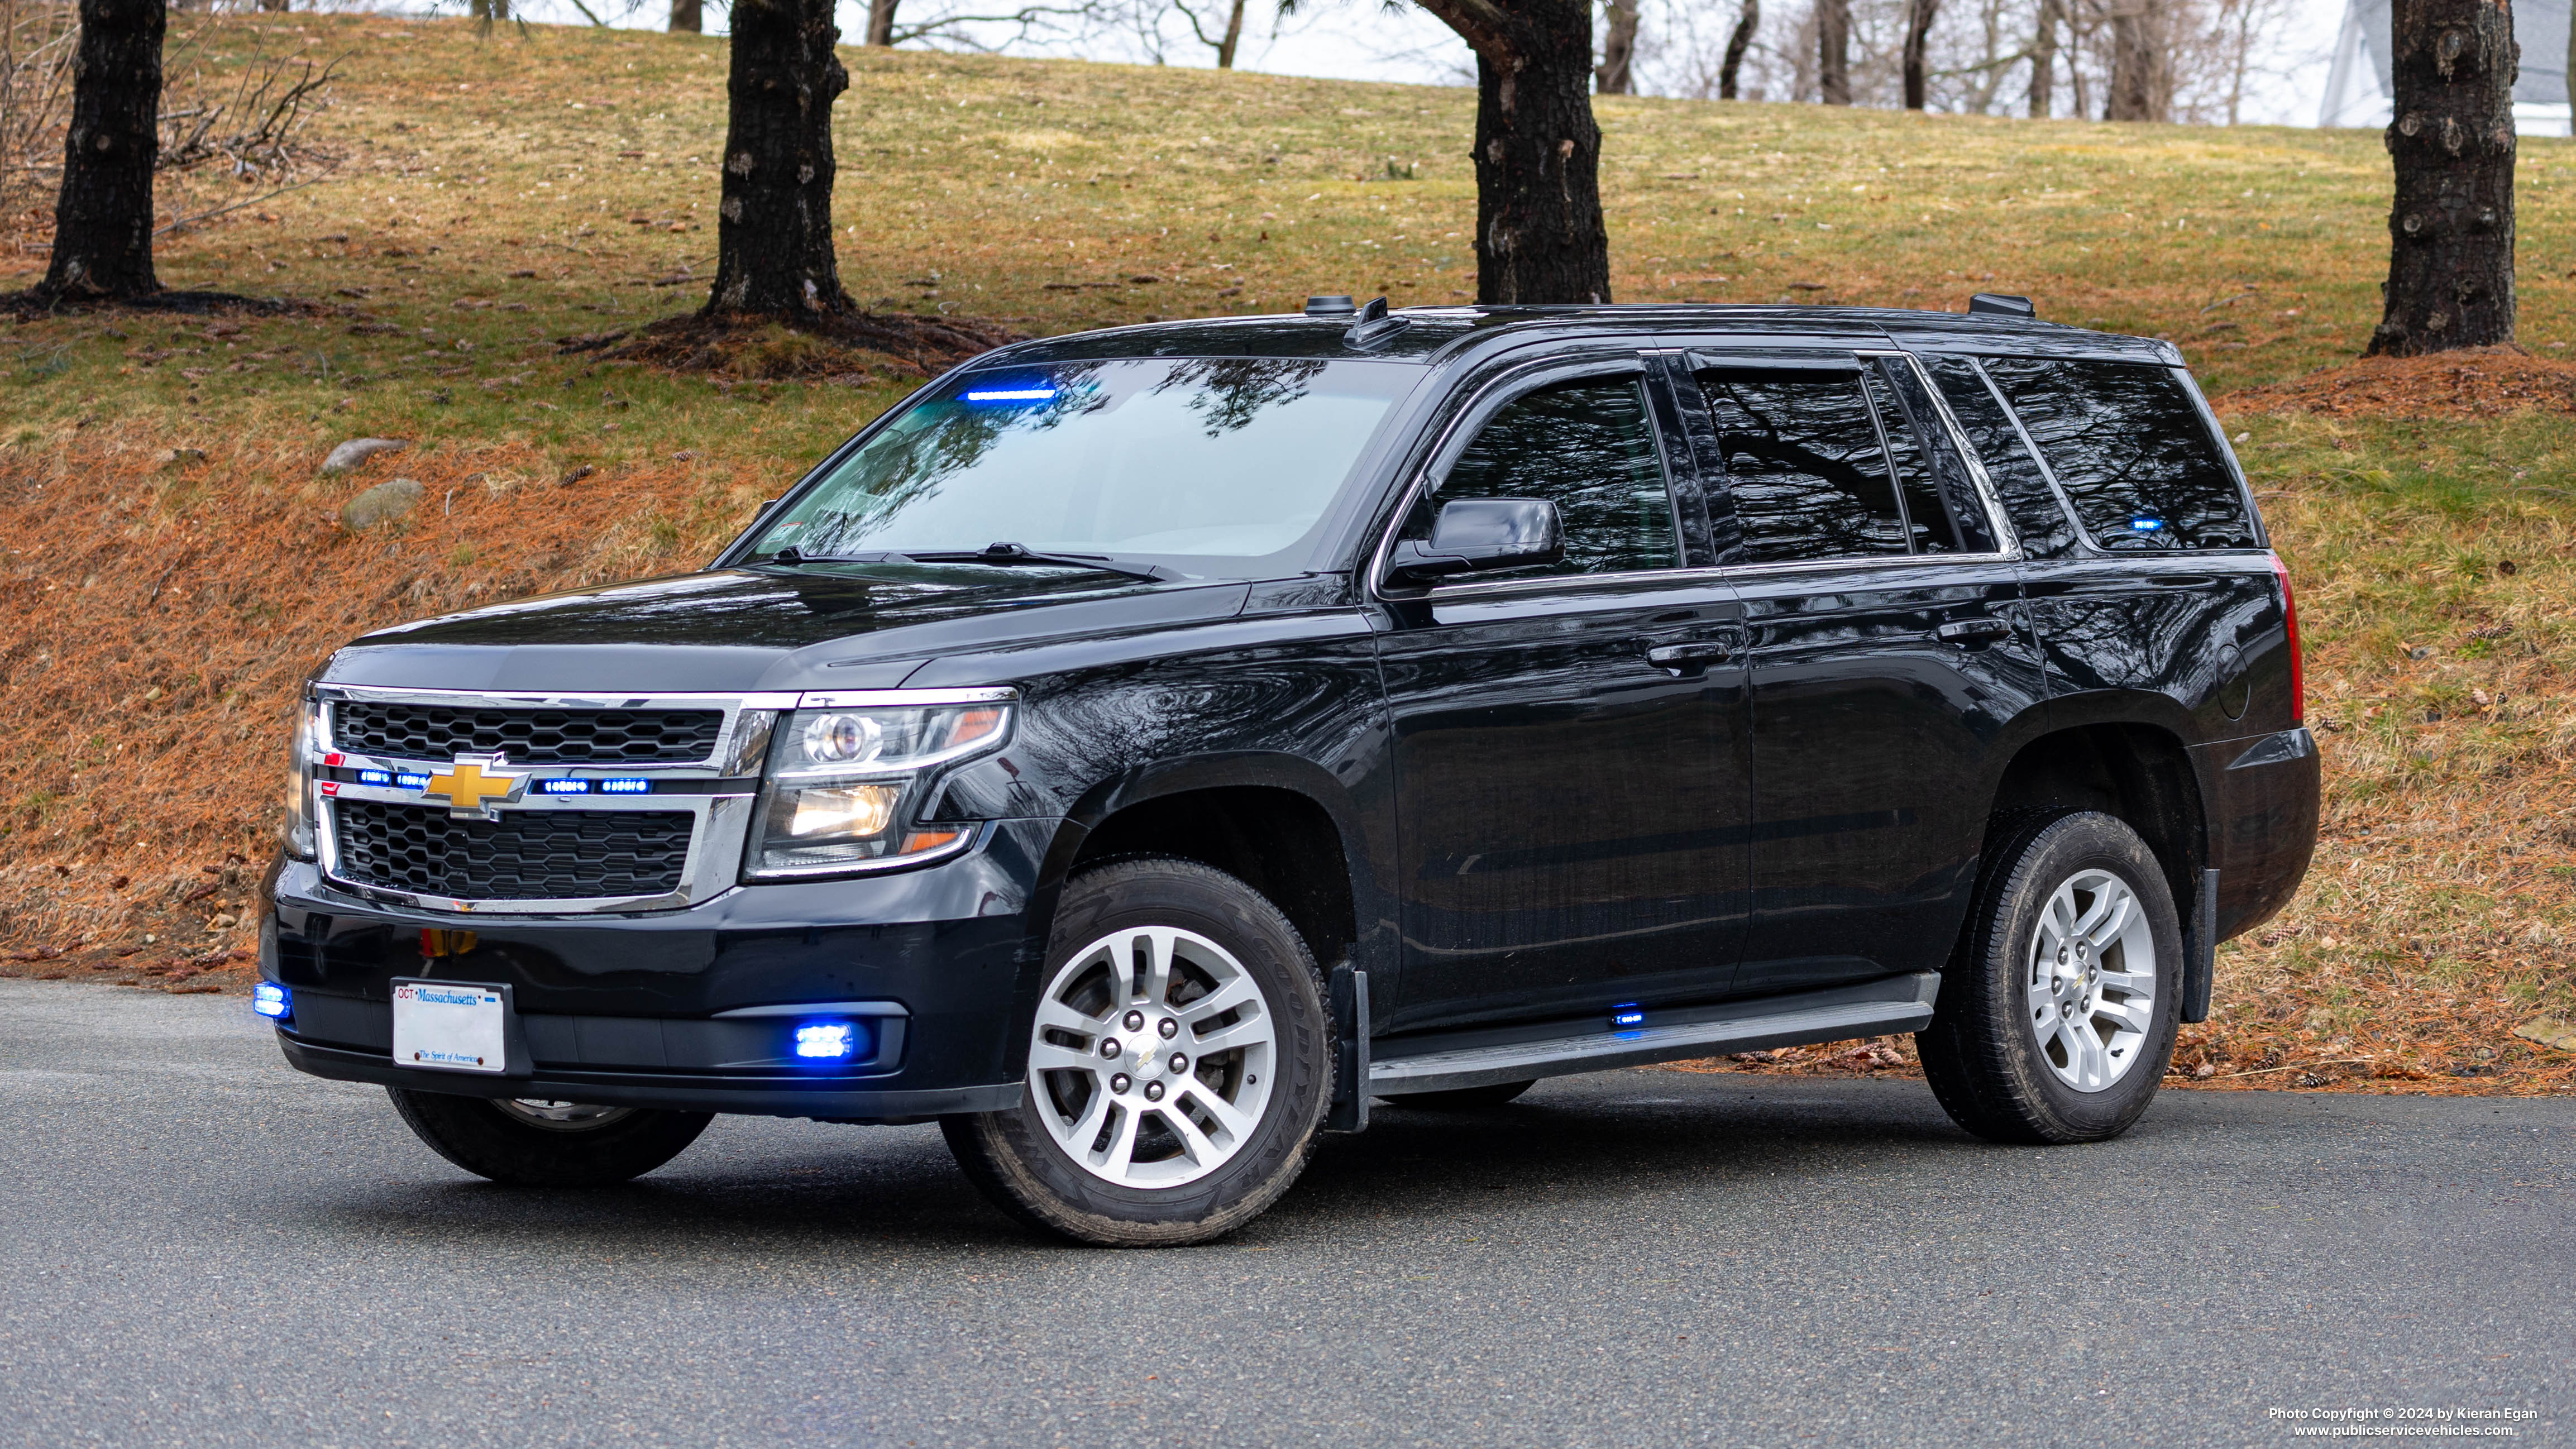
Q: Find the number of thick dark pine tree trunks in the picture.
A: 4